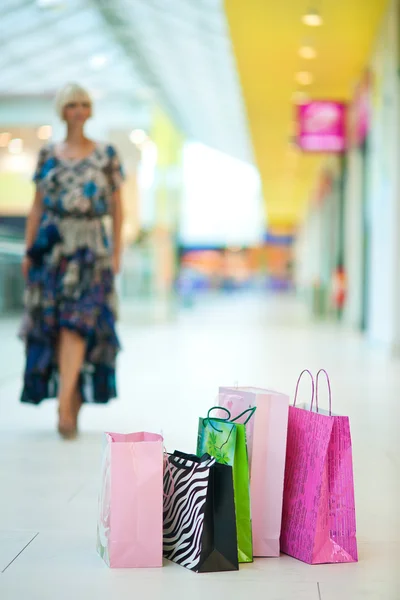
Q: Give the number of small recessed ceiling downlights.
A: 4